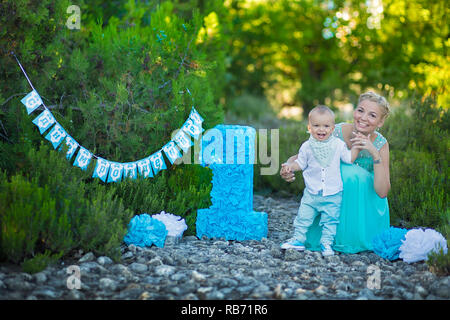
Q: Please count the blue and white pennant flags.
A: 14